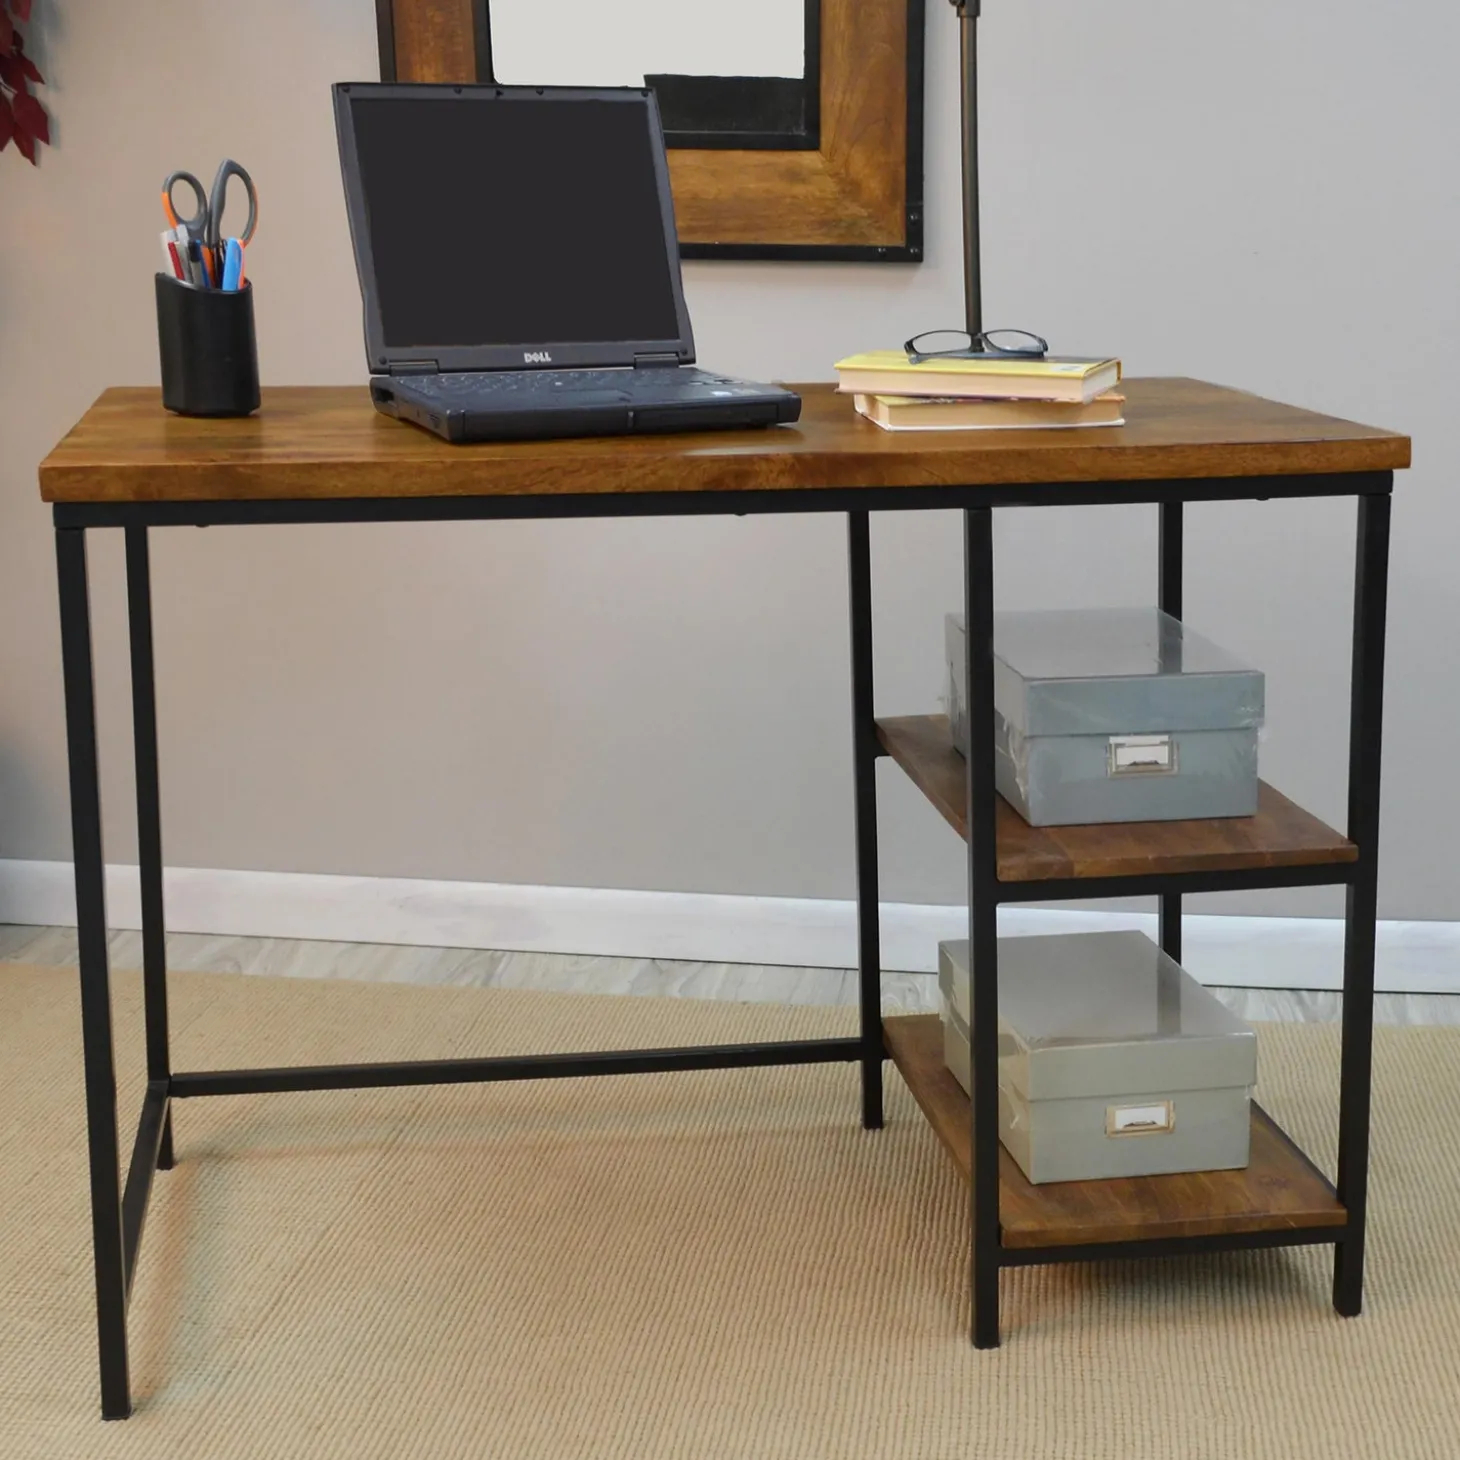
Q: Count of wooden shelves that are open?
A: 2